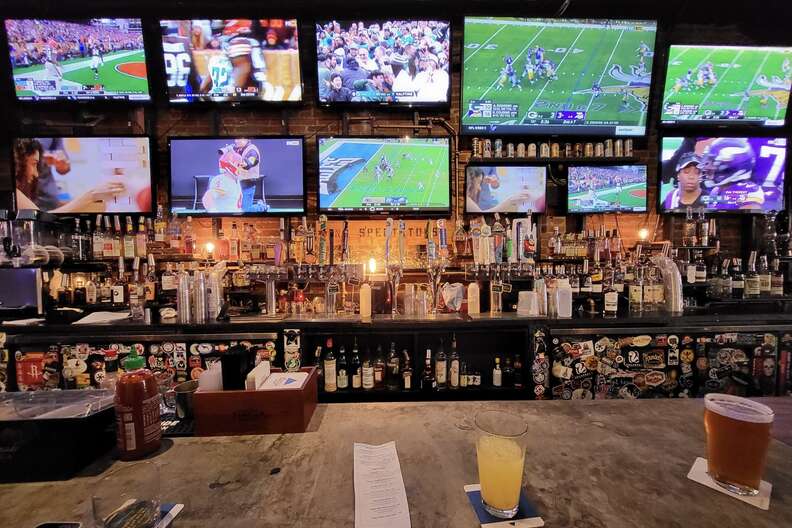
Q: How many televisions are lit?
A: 11